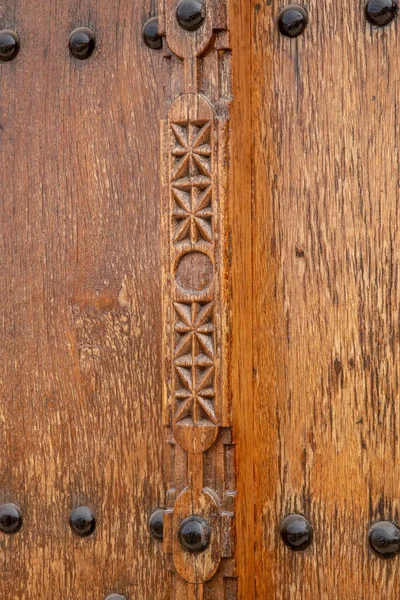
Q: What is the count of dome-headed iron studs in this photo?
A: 13